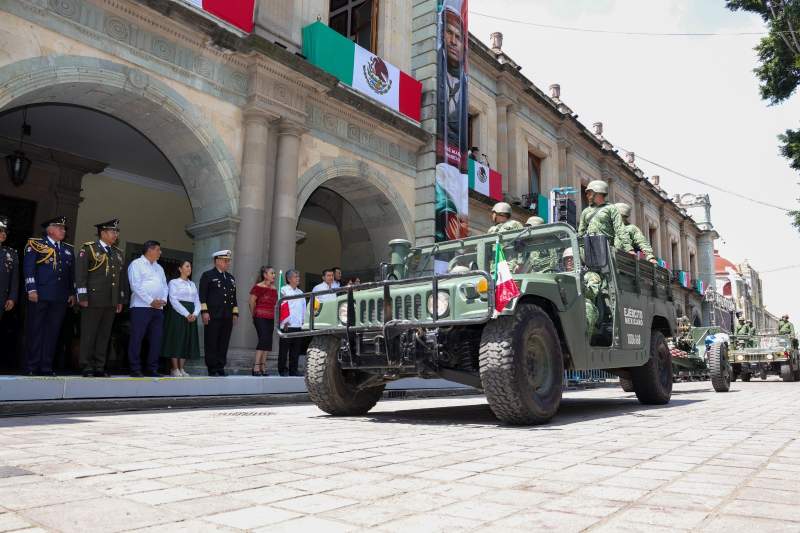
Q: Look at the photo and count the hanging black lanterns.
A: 1